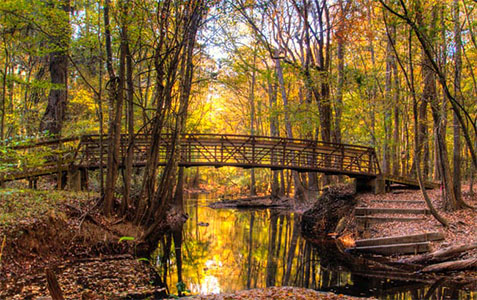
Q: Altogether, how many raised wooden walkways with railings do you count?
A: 1